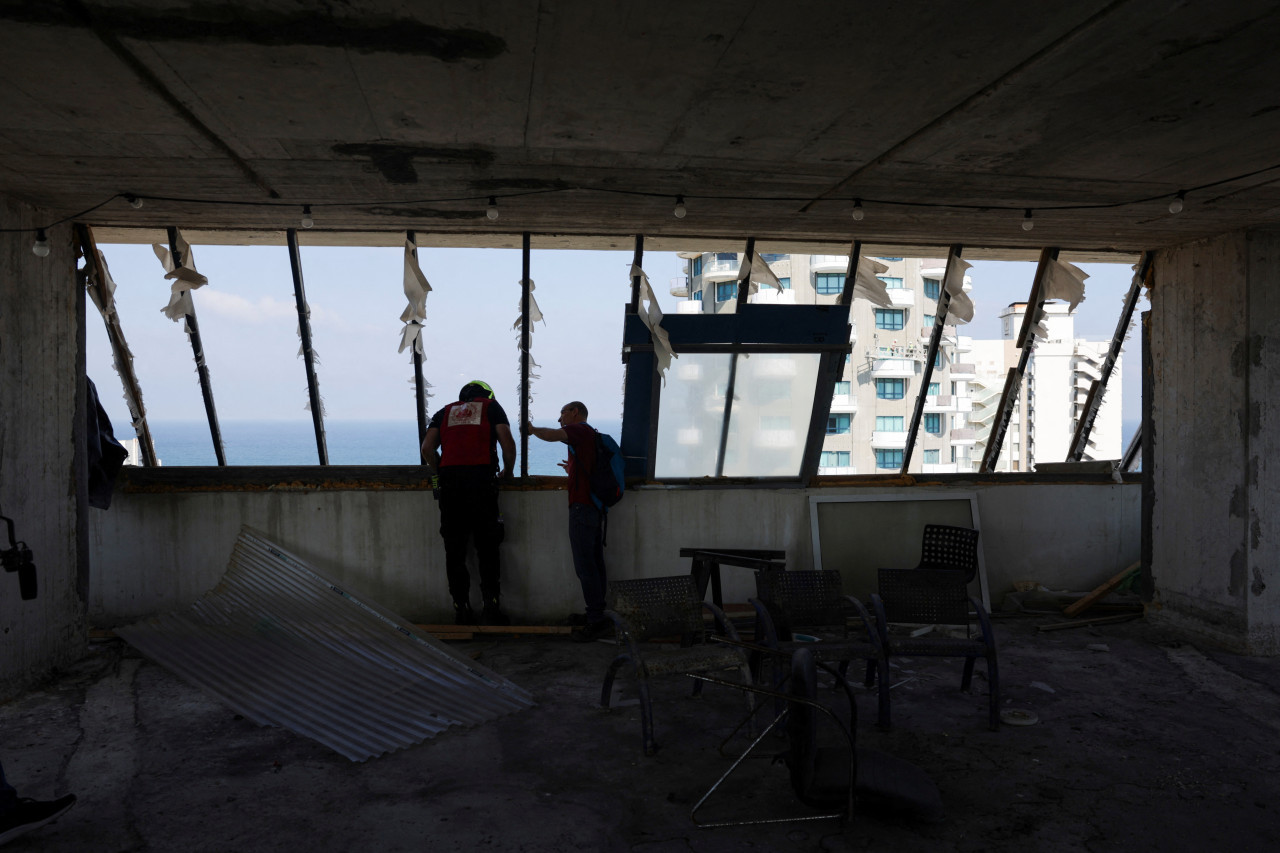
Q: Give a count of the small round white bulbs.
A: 8